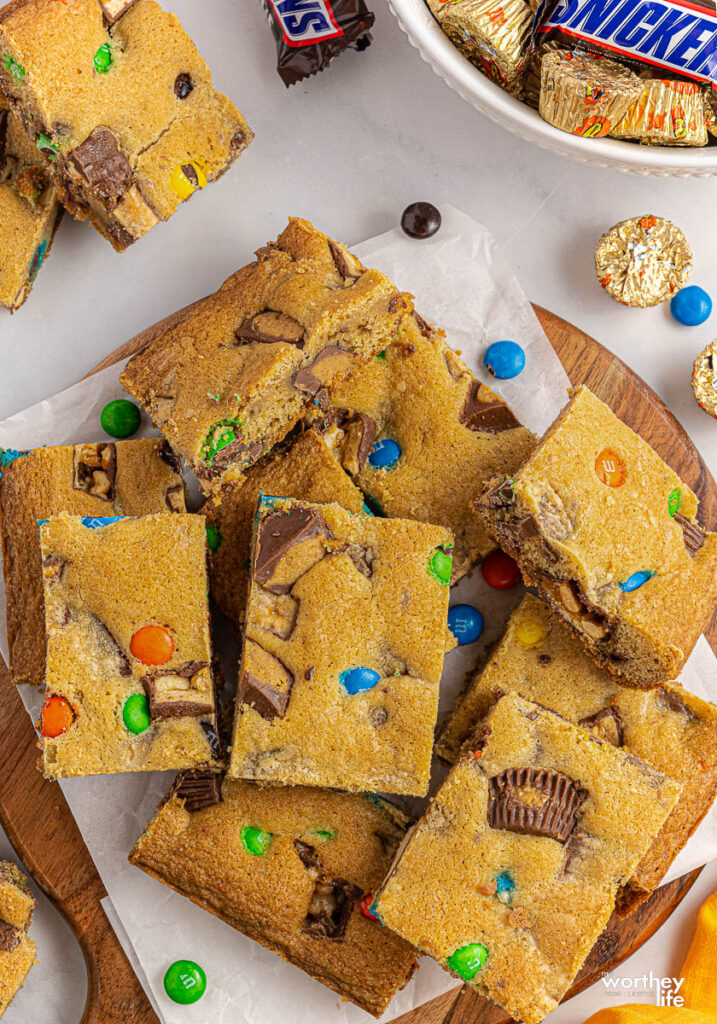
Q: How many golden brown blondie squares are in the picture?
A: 13